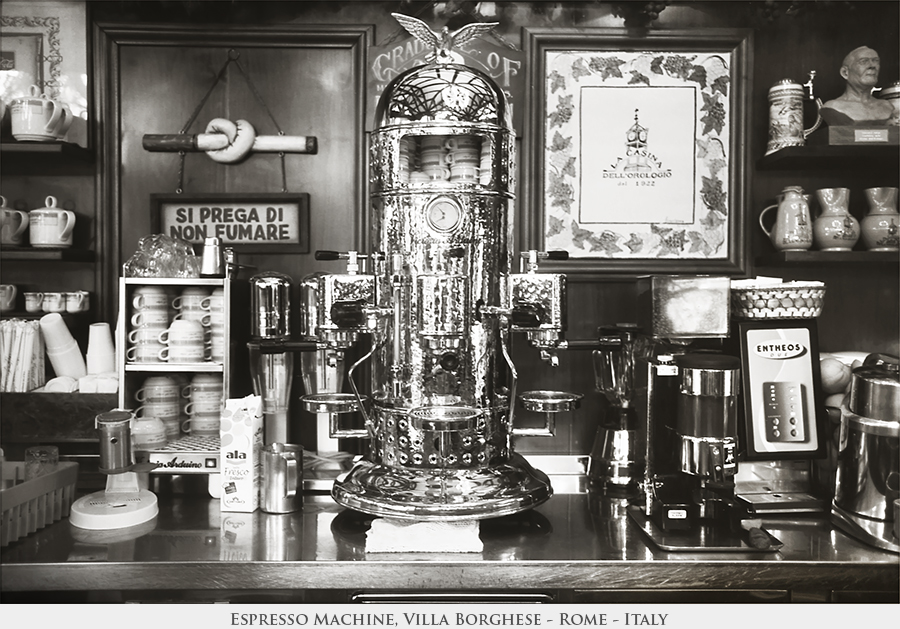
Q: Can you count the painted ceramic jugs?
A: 3